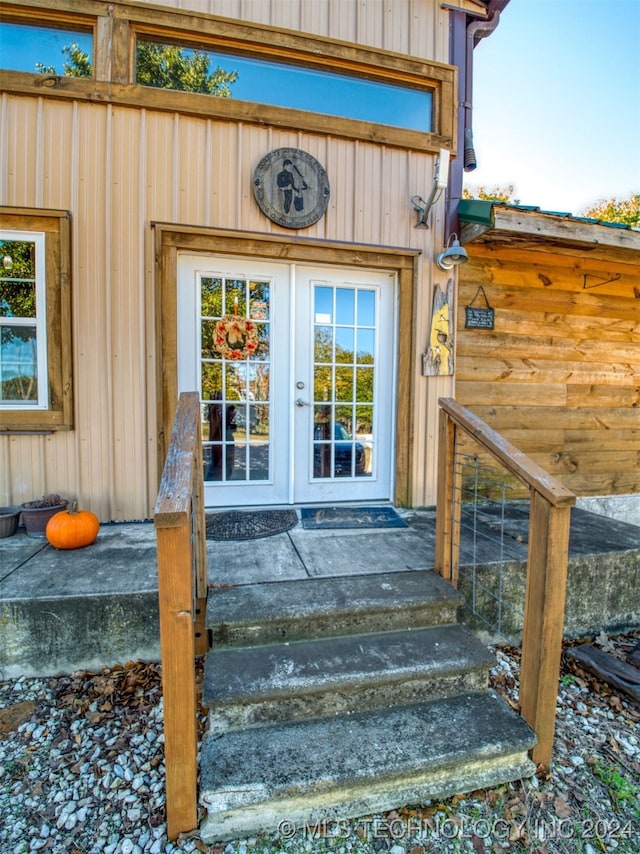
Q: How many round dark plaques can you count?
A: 1